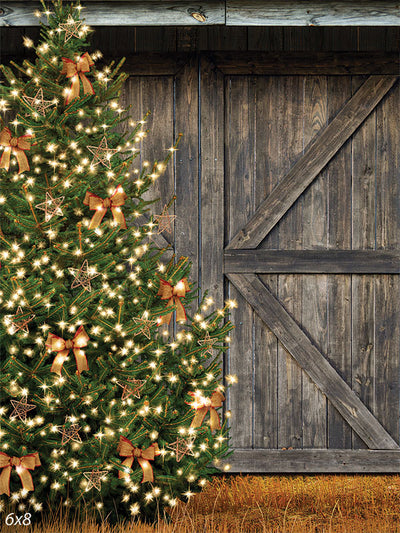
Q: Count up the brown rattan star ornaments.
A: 14